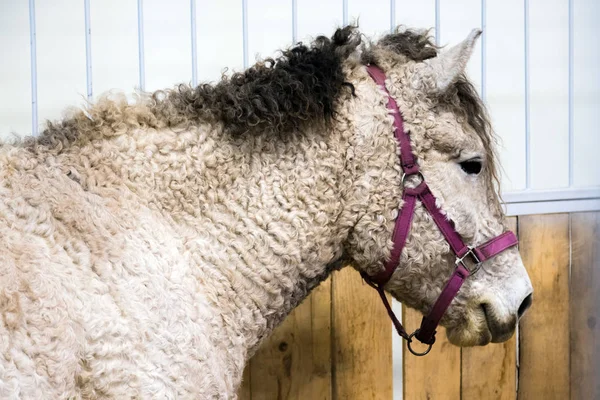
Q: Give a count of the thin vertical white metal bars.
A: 12